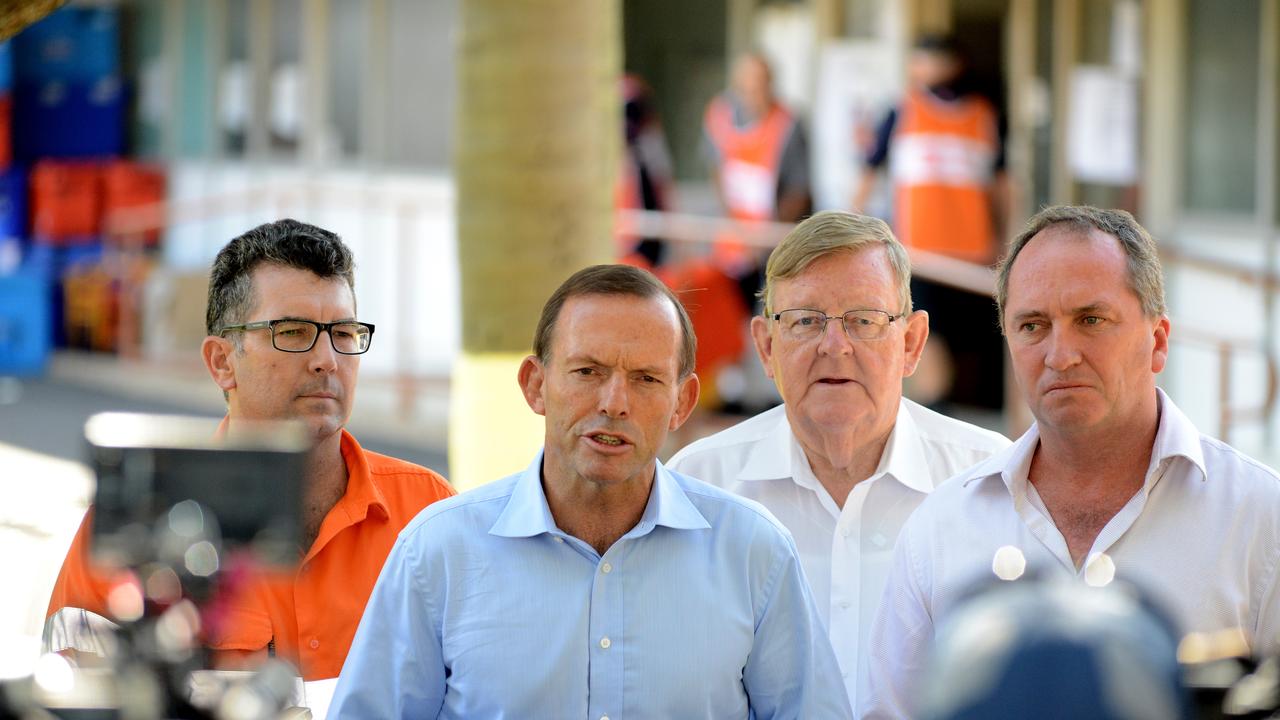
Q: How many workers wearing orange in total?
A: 3